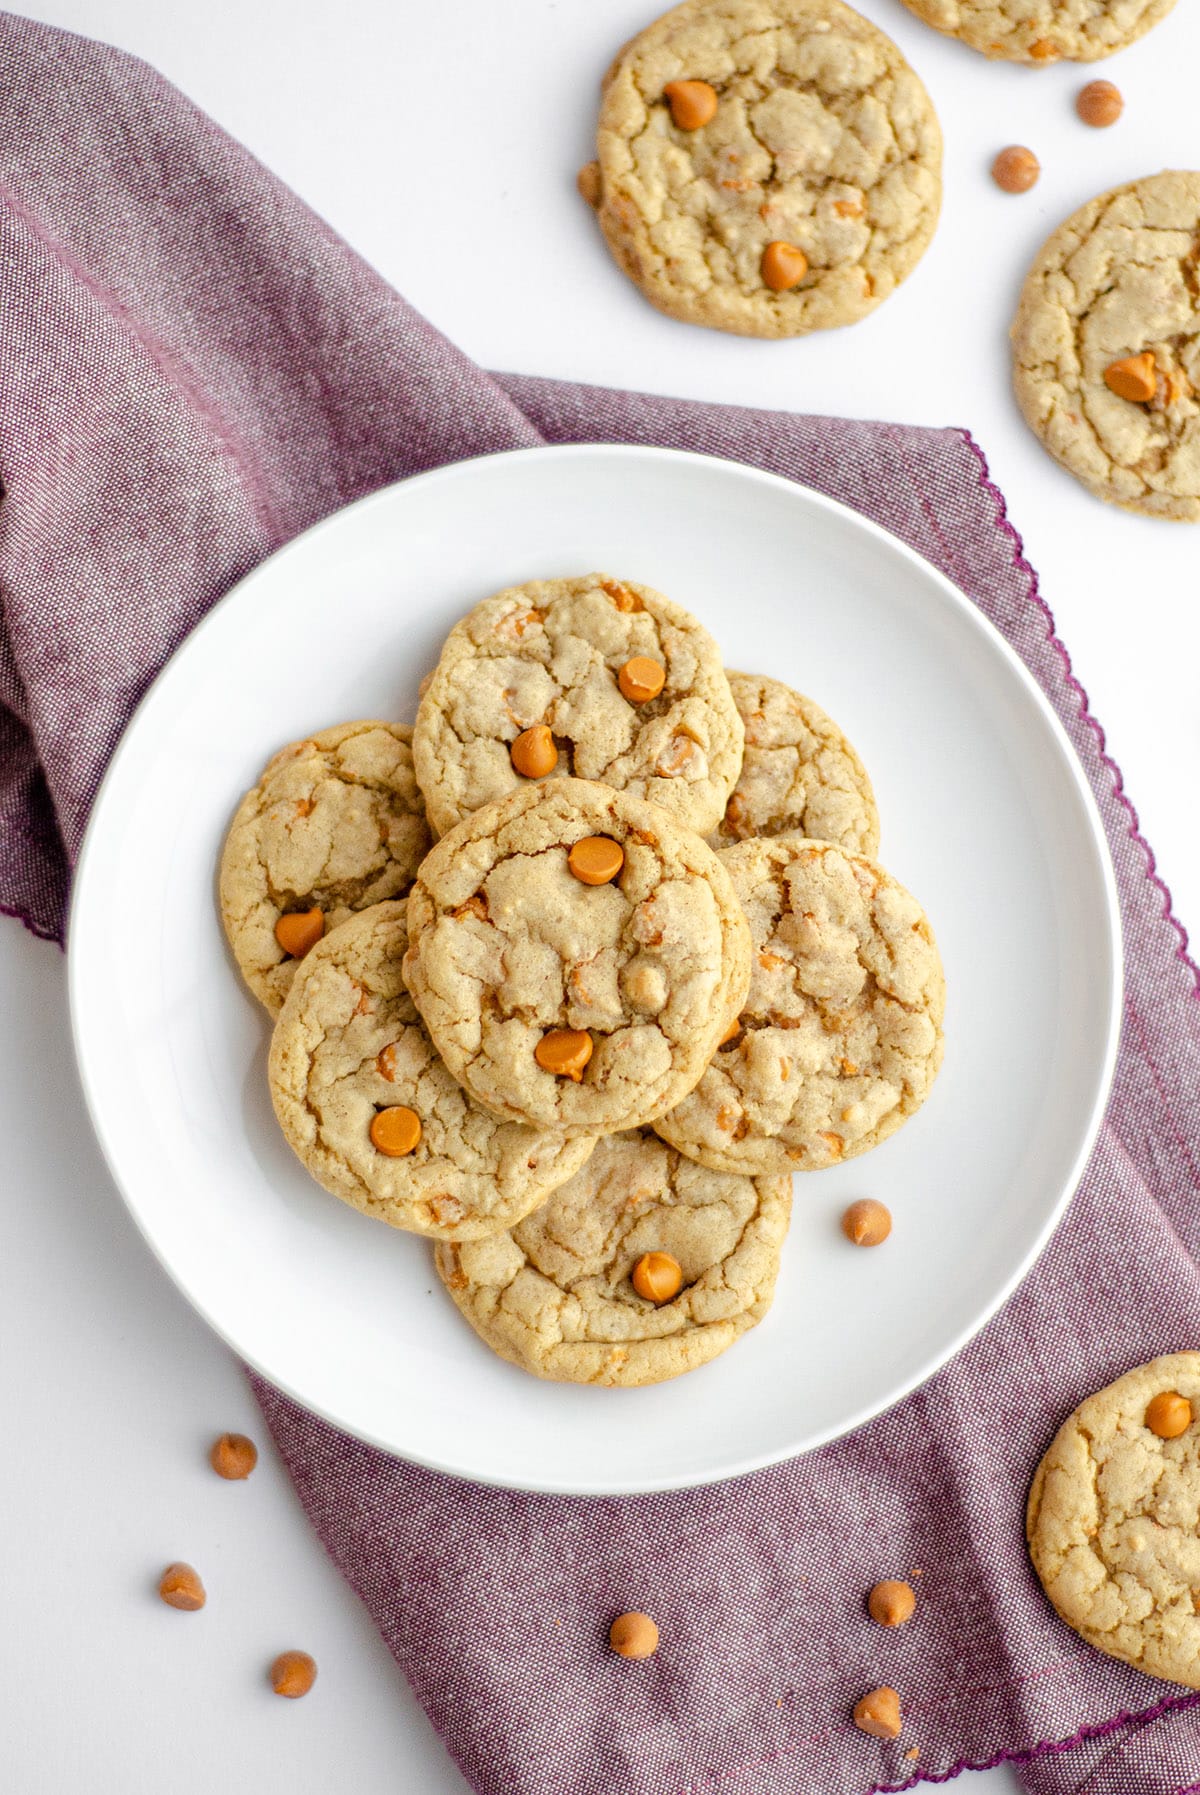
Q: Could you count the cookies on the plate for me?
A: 7